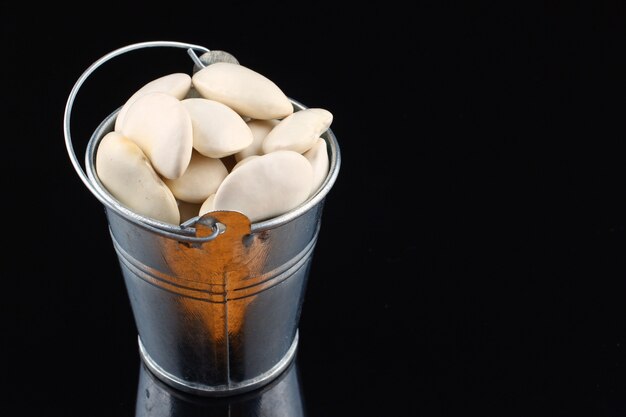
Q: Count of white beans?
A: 12